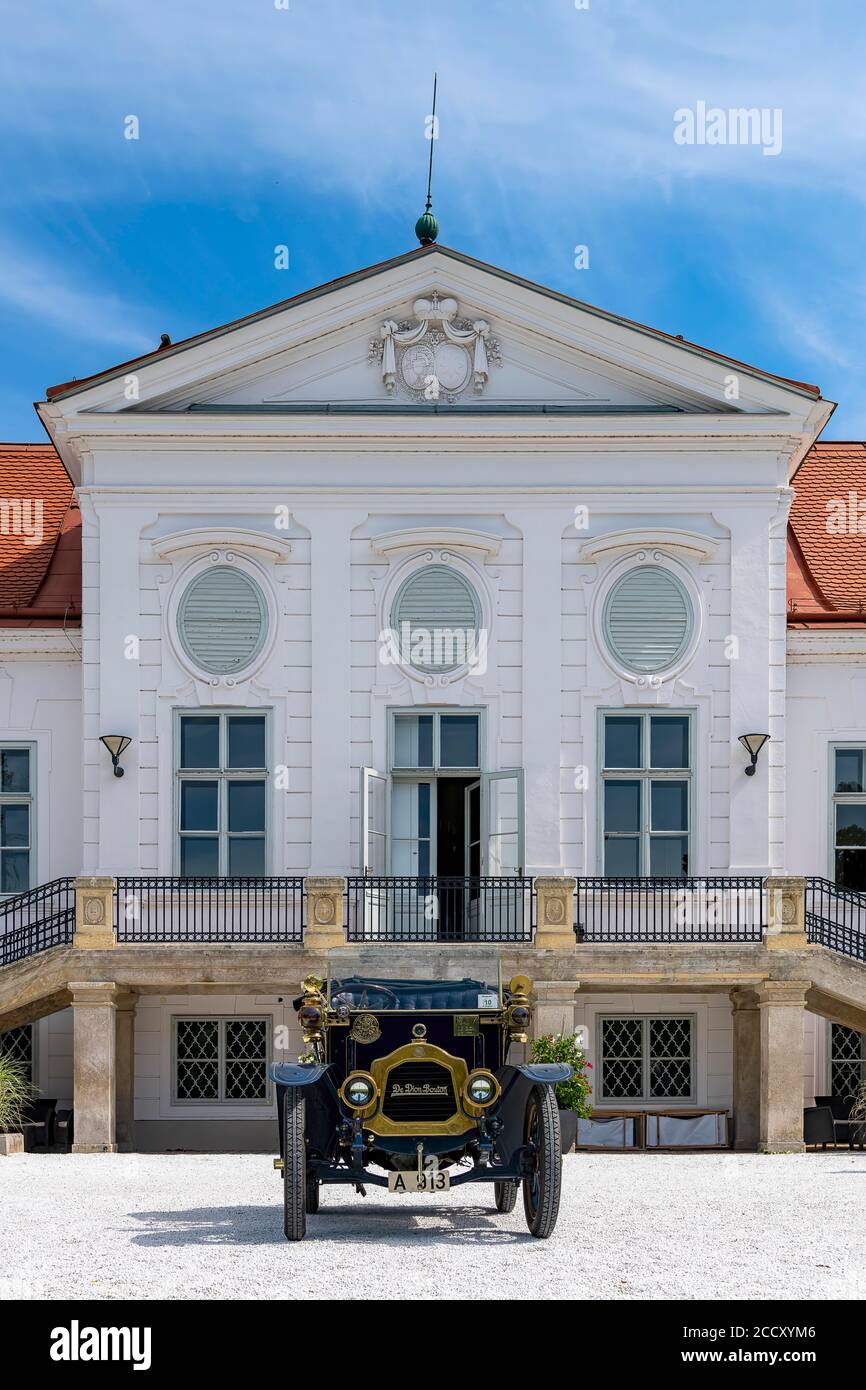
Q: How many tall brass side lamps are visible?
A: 2